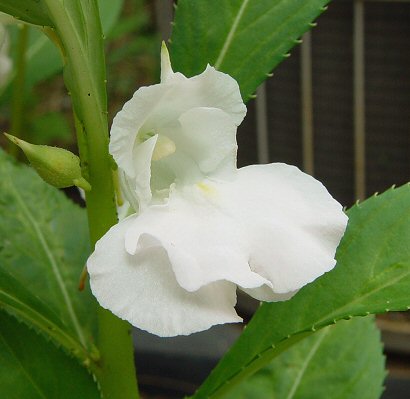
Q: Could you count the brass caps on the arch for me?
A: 0